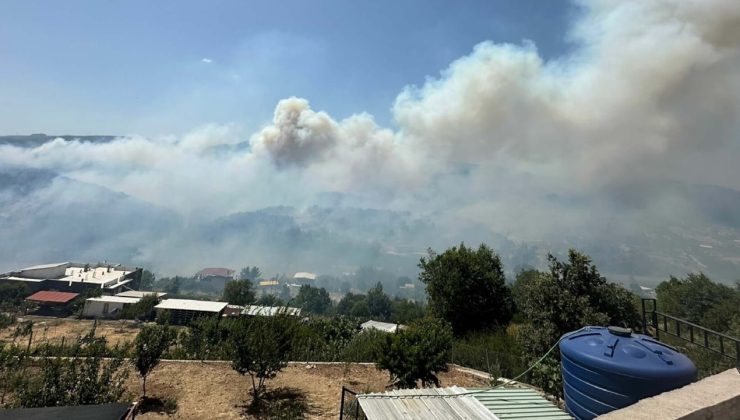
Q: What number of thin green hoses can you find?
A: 1